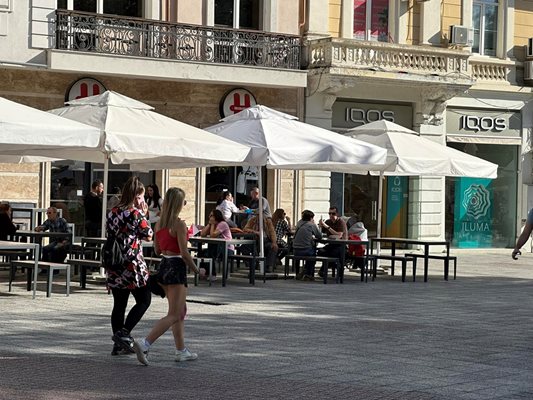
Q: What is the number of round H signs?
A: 2